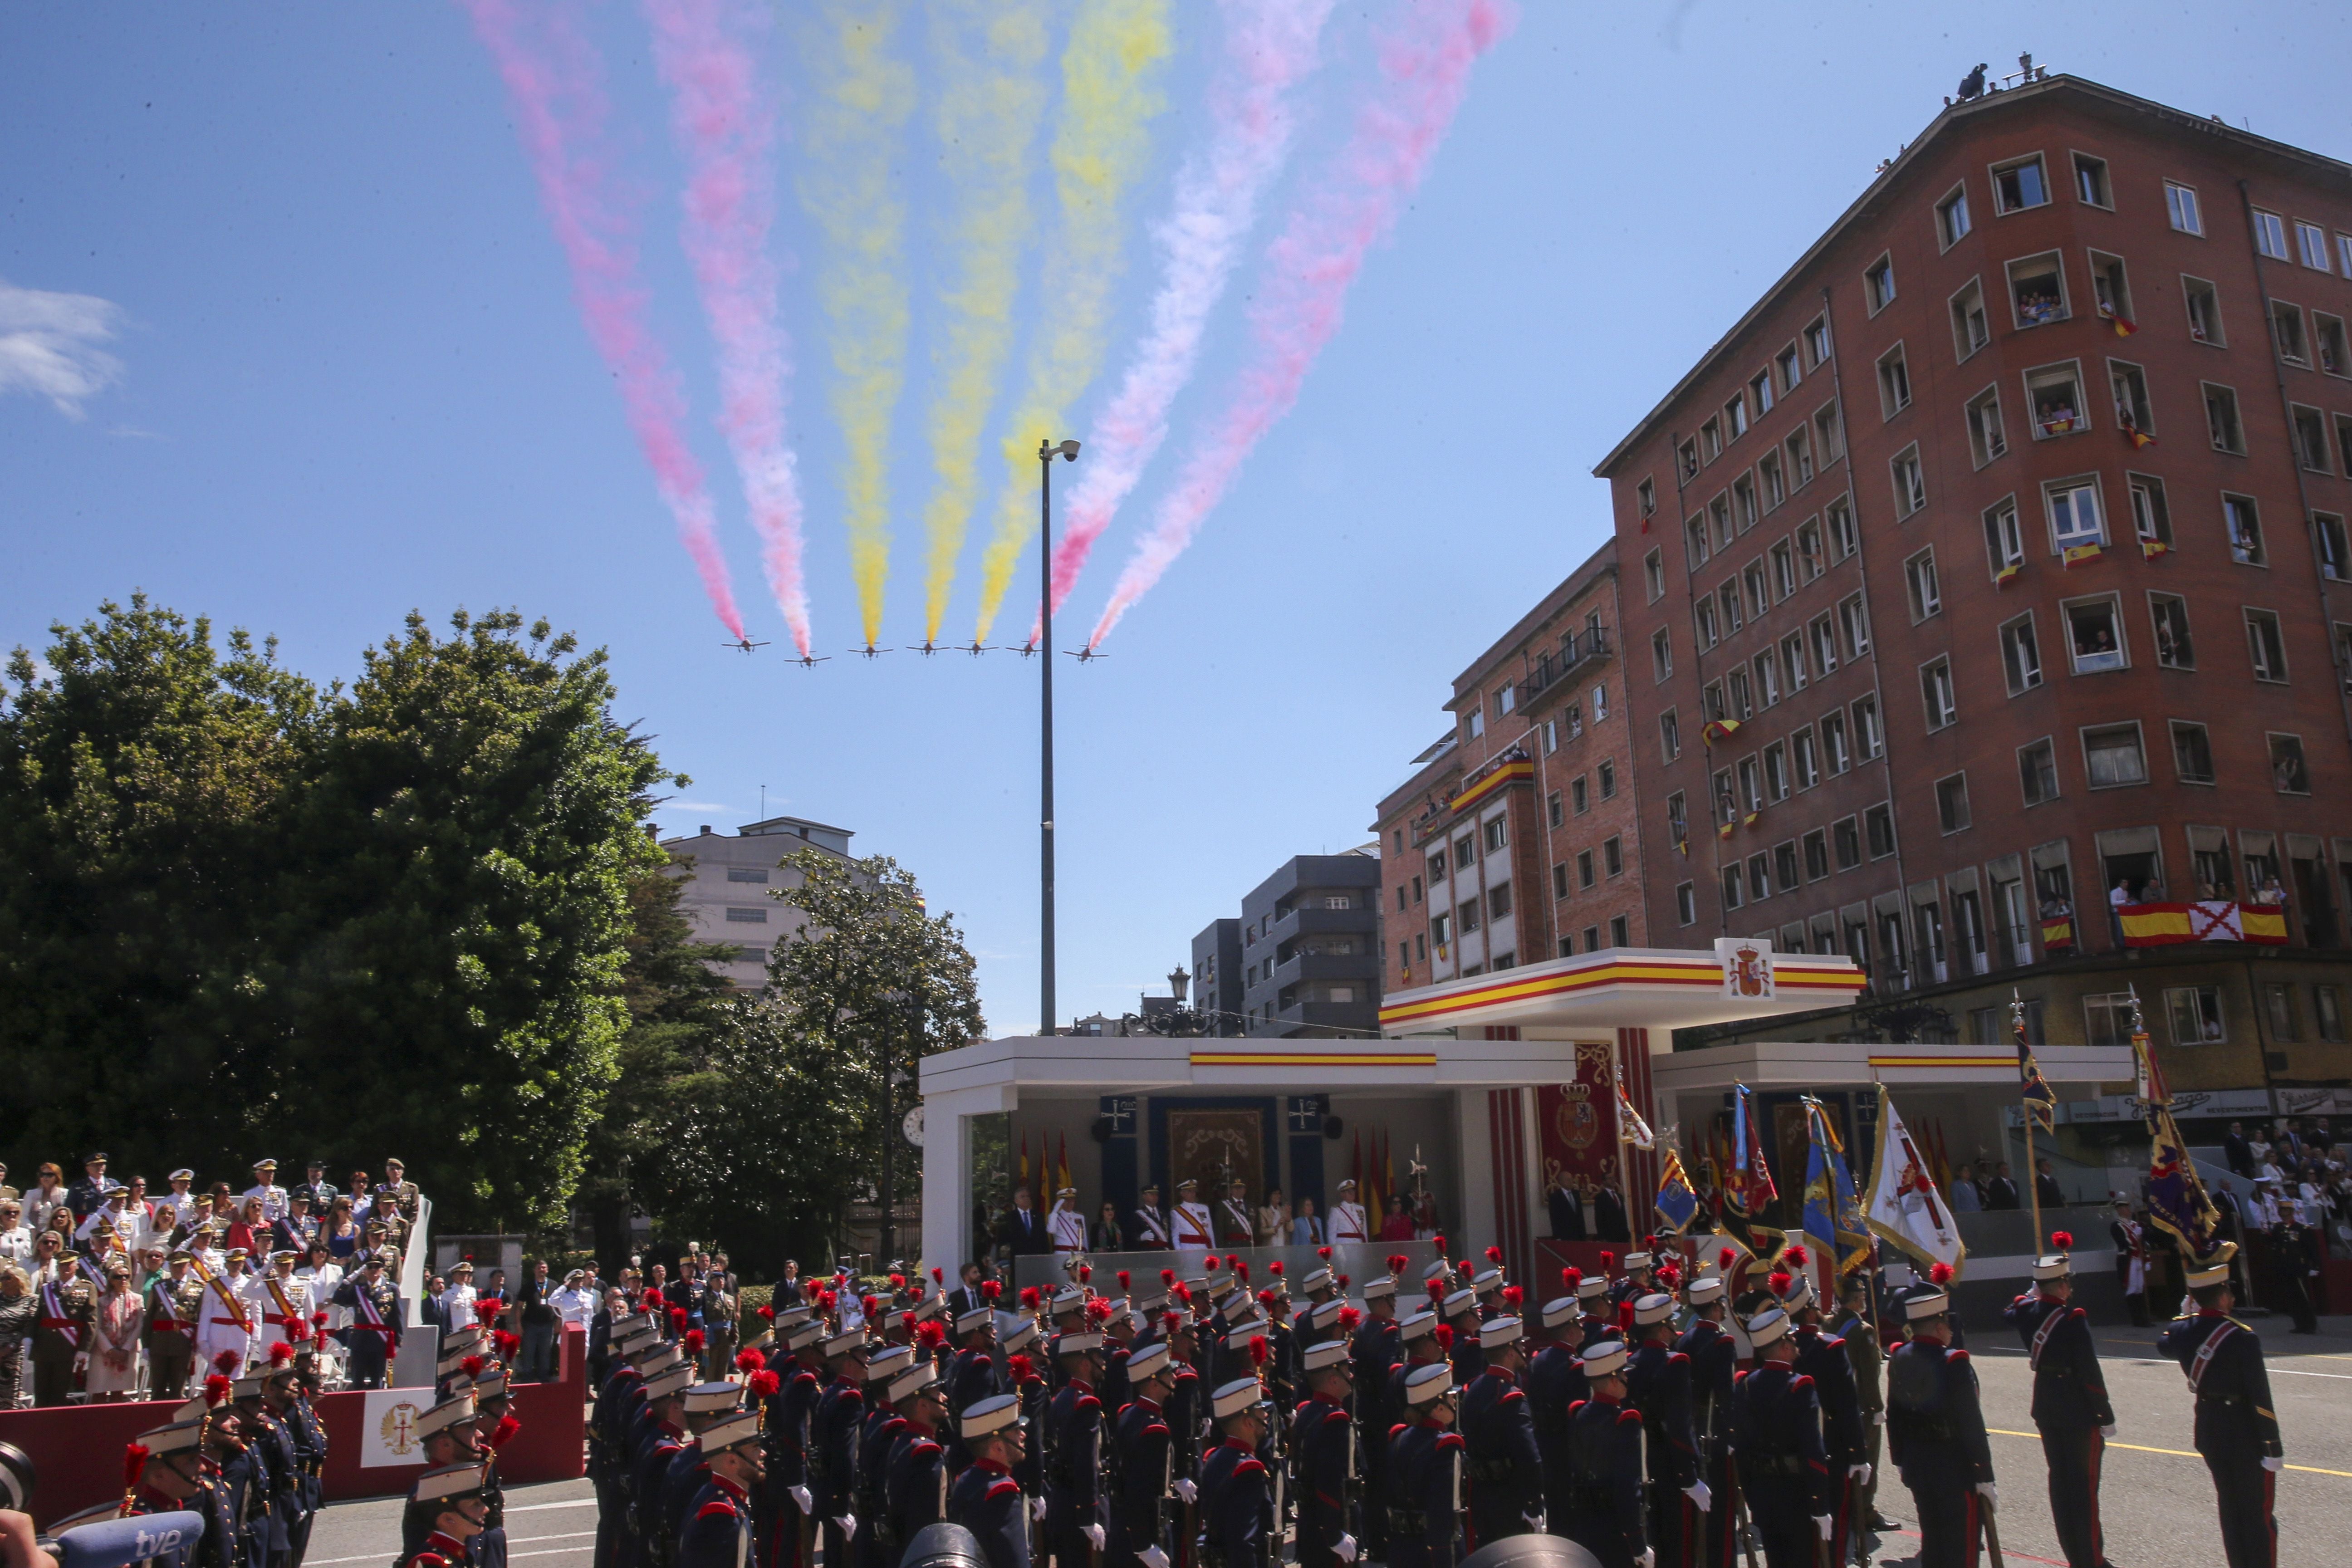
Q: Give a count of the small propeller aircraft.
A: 7